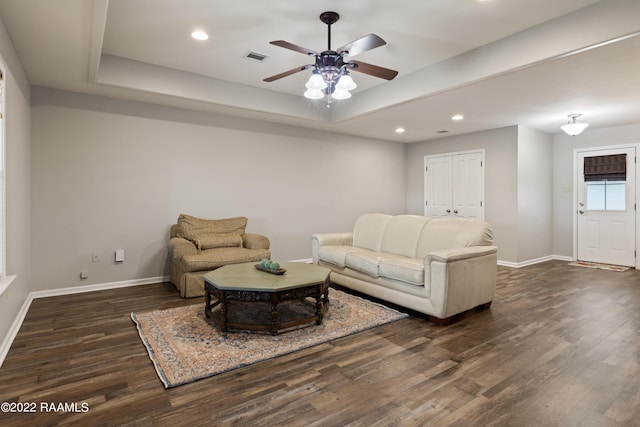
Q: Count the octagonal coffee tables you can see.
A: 1